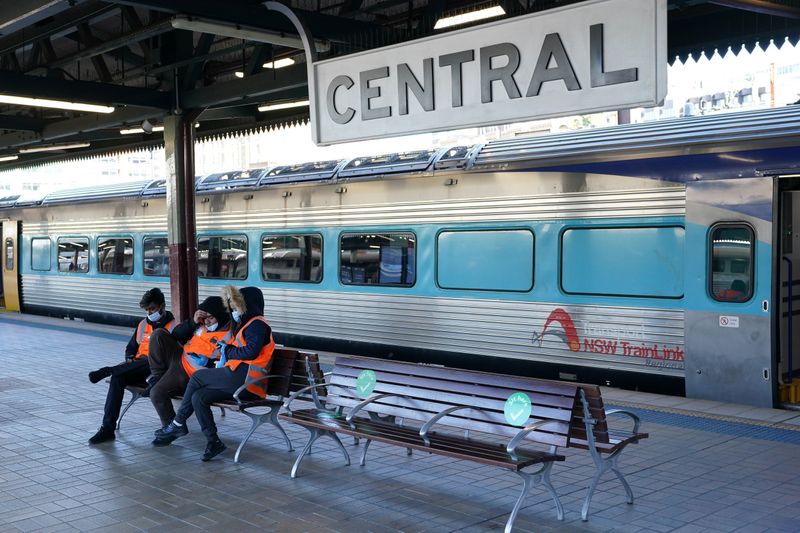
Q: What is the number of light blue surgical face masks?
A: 3